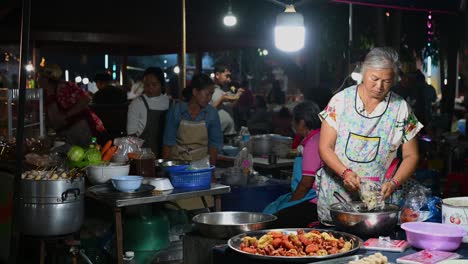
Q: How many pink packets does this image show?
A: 2